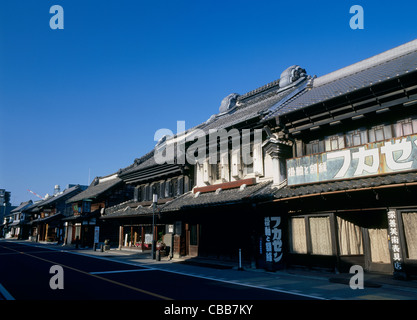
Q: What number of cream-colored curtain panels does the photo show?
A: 5